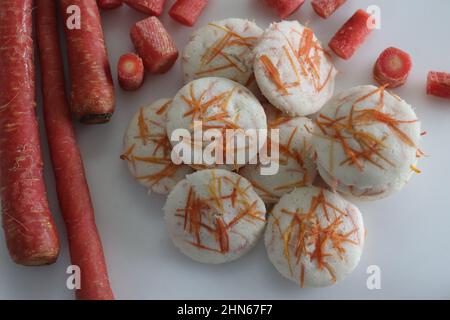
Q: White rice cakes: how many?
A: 8